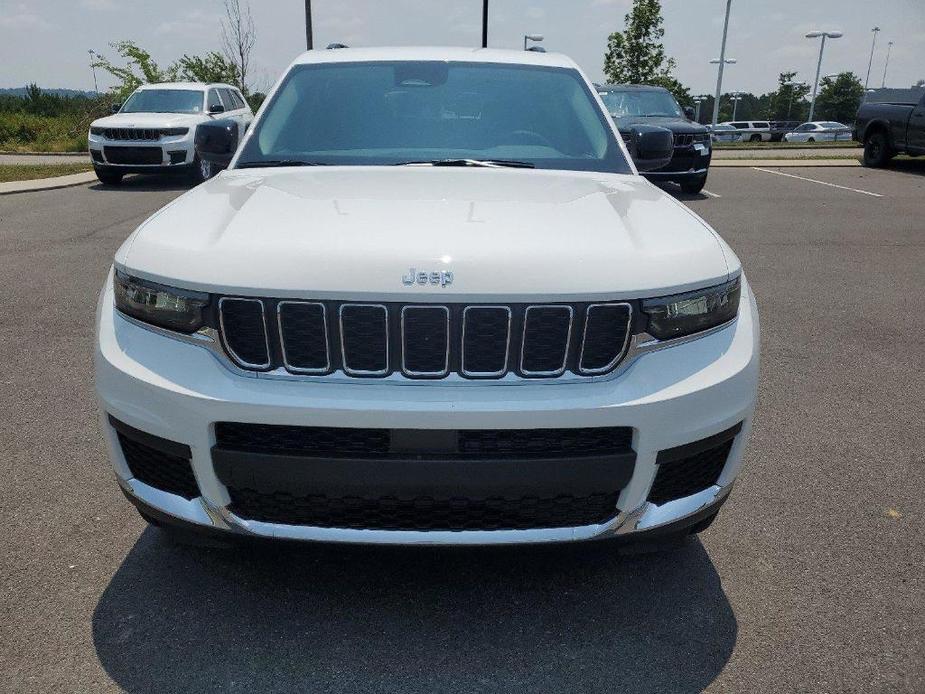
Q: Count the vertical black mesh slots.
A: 7